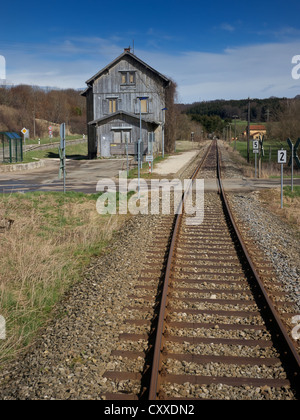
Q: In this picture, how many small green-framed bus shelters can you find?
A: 1